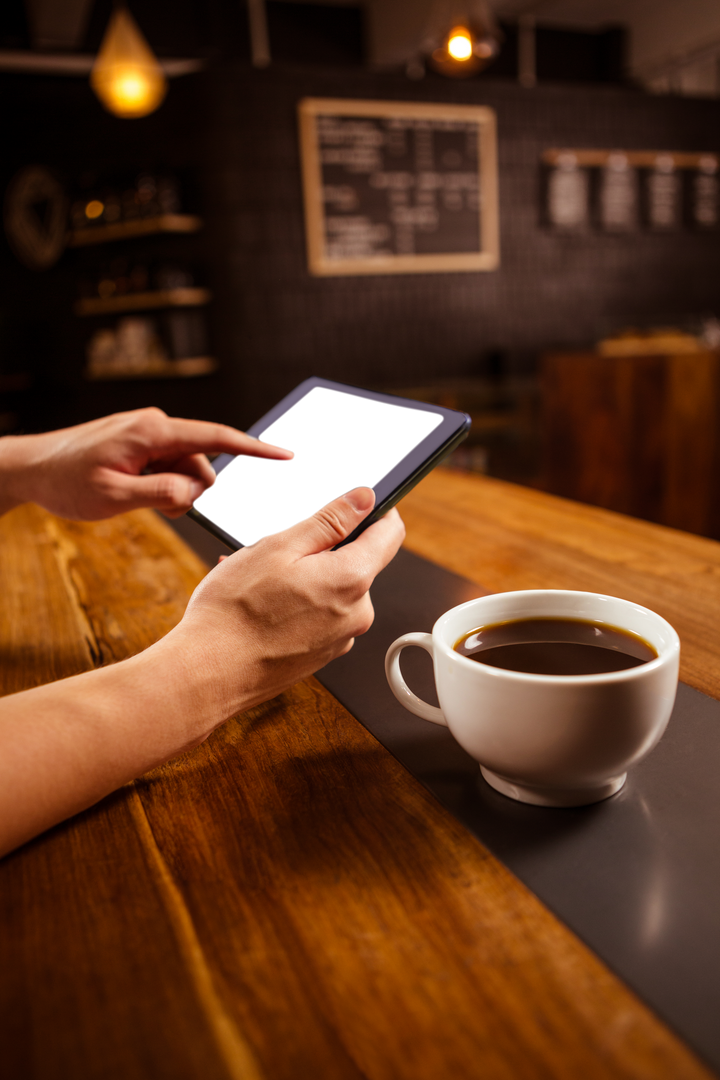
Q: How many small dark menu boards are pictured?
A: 4